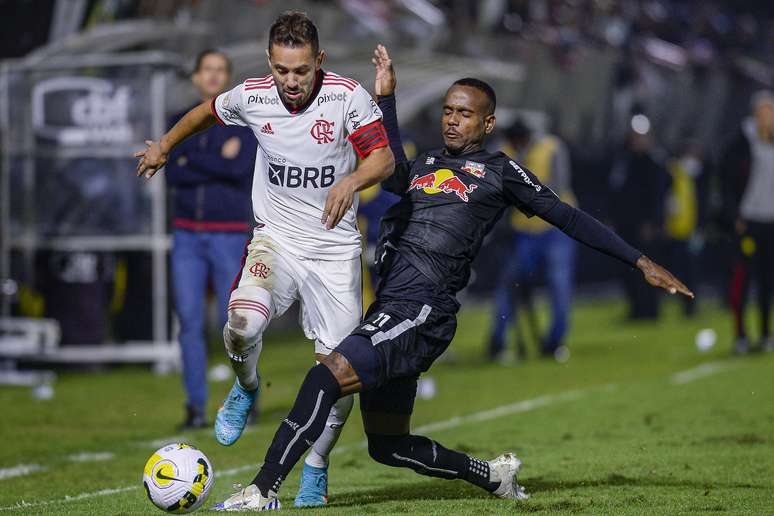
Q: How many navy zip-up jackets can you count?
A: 1